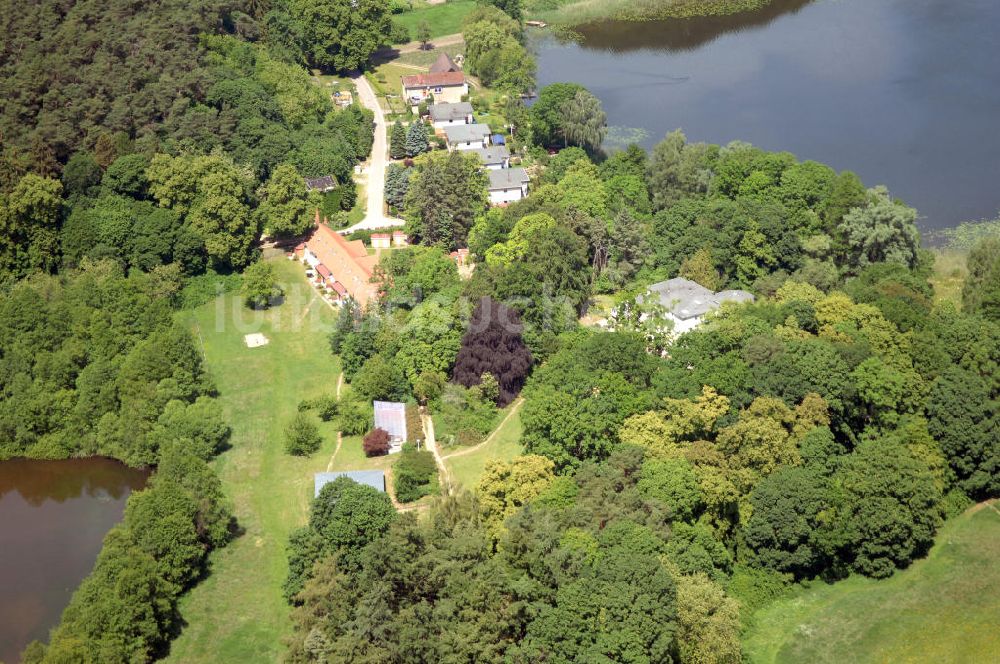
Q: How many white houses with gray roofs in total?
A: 5